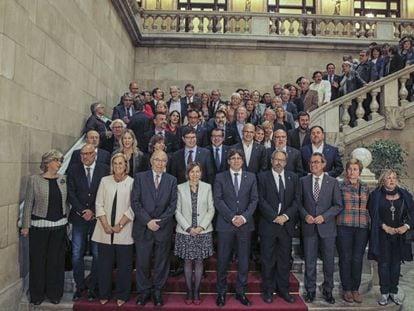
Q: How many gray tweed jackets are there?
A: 1